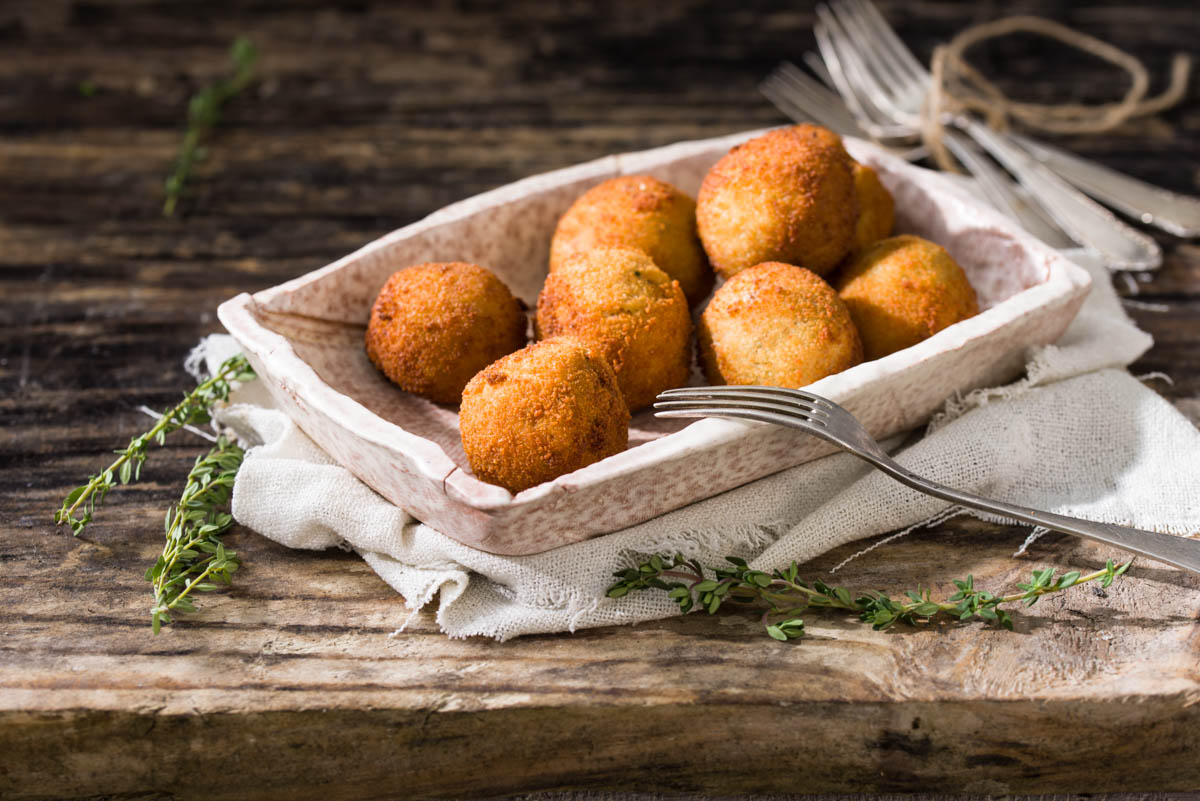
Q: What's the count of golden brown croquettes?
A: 8